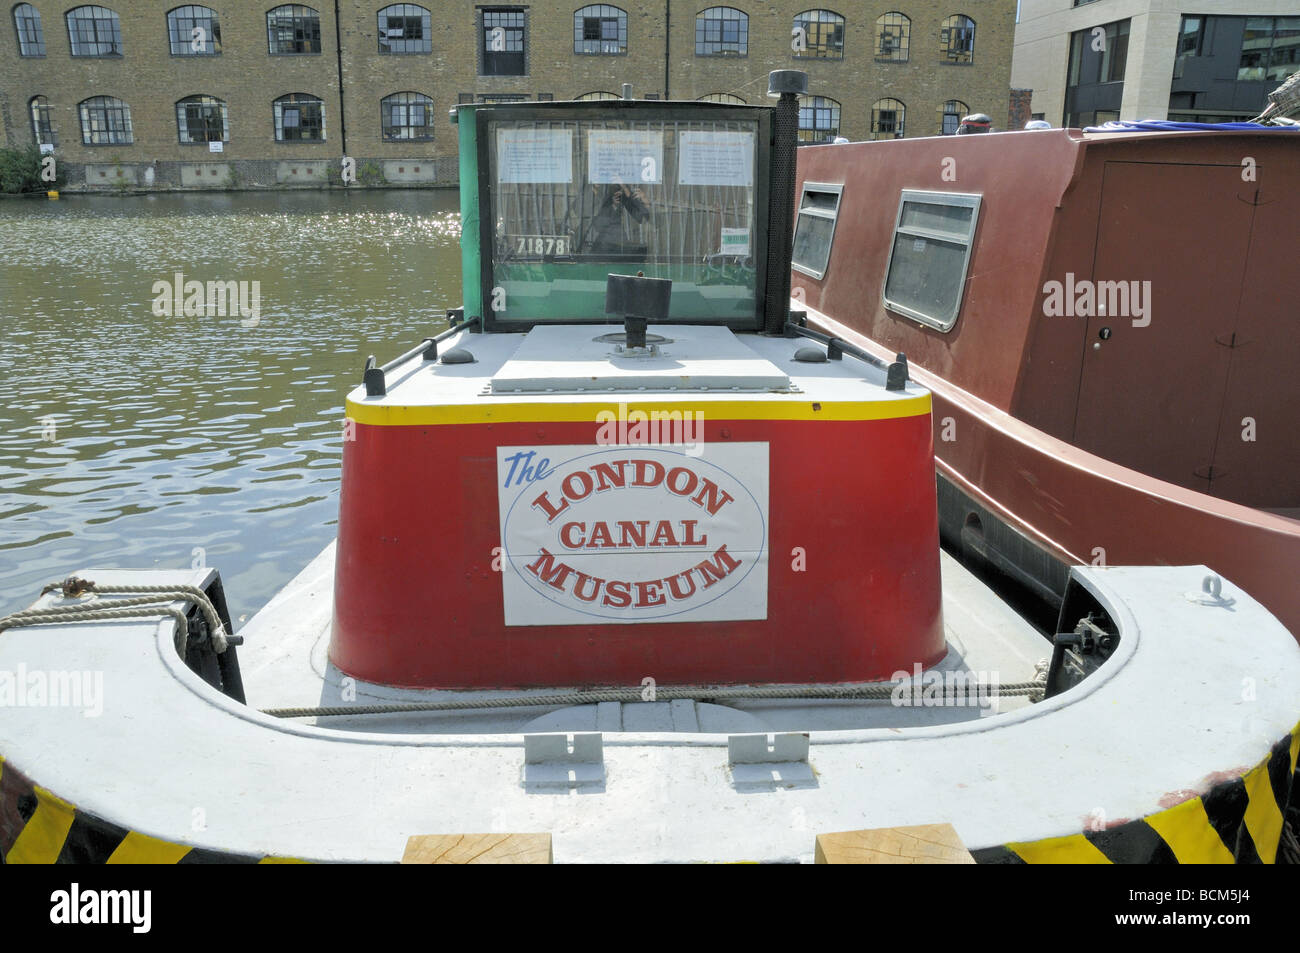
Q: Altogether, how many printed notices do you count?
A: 3